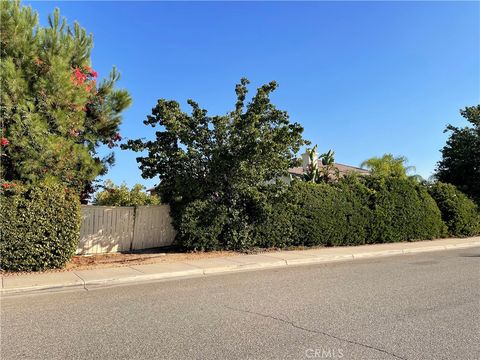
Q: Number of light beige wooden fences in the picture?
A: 1